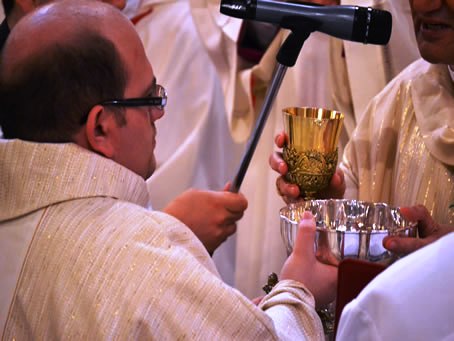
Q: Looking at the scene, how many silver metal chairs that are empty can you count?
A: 0